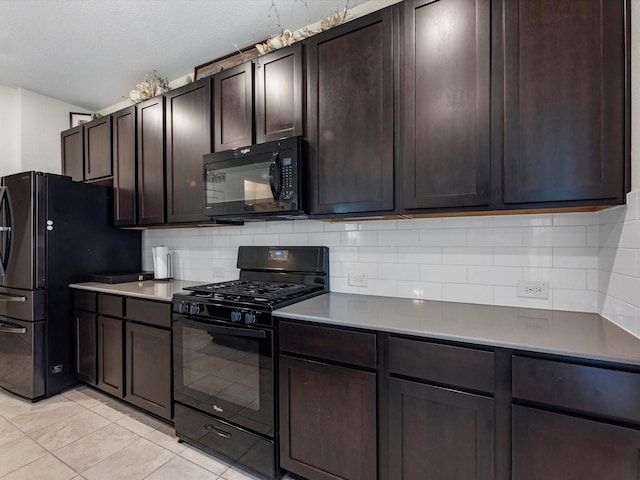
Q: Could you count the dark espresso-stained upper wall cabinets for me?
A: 10